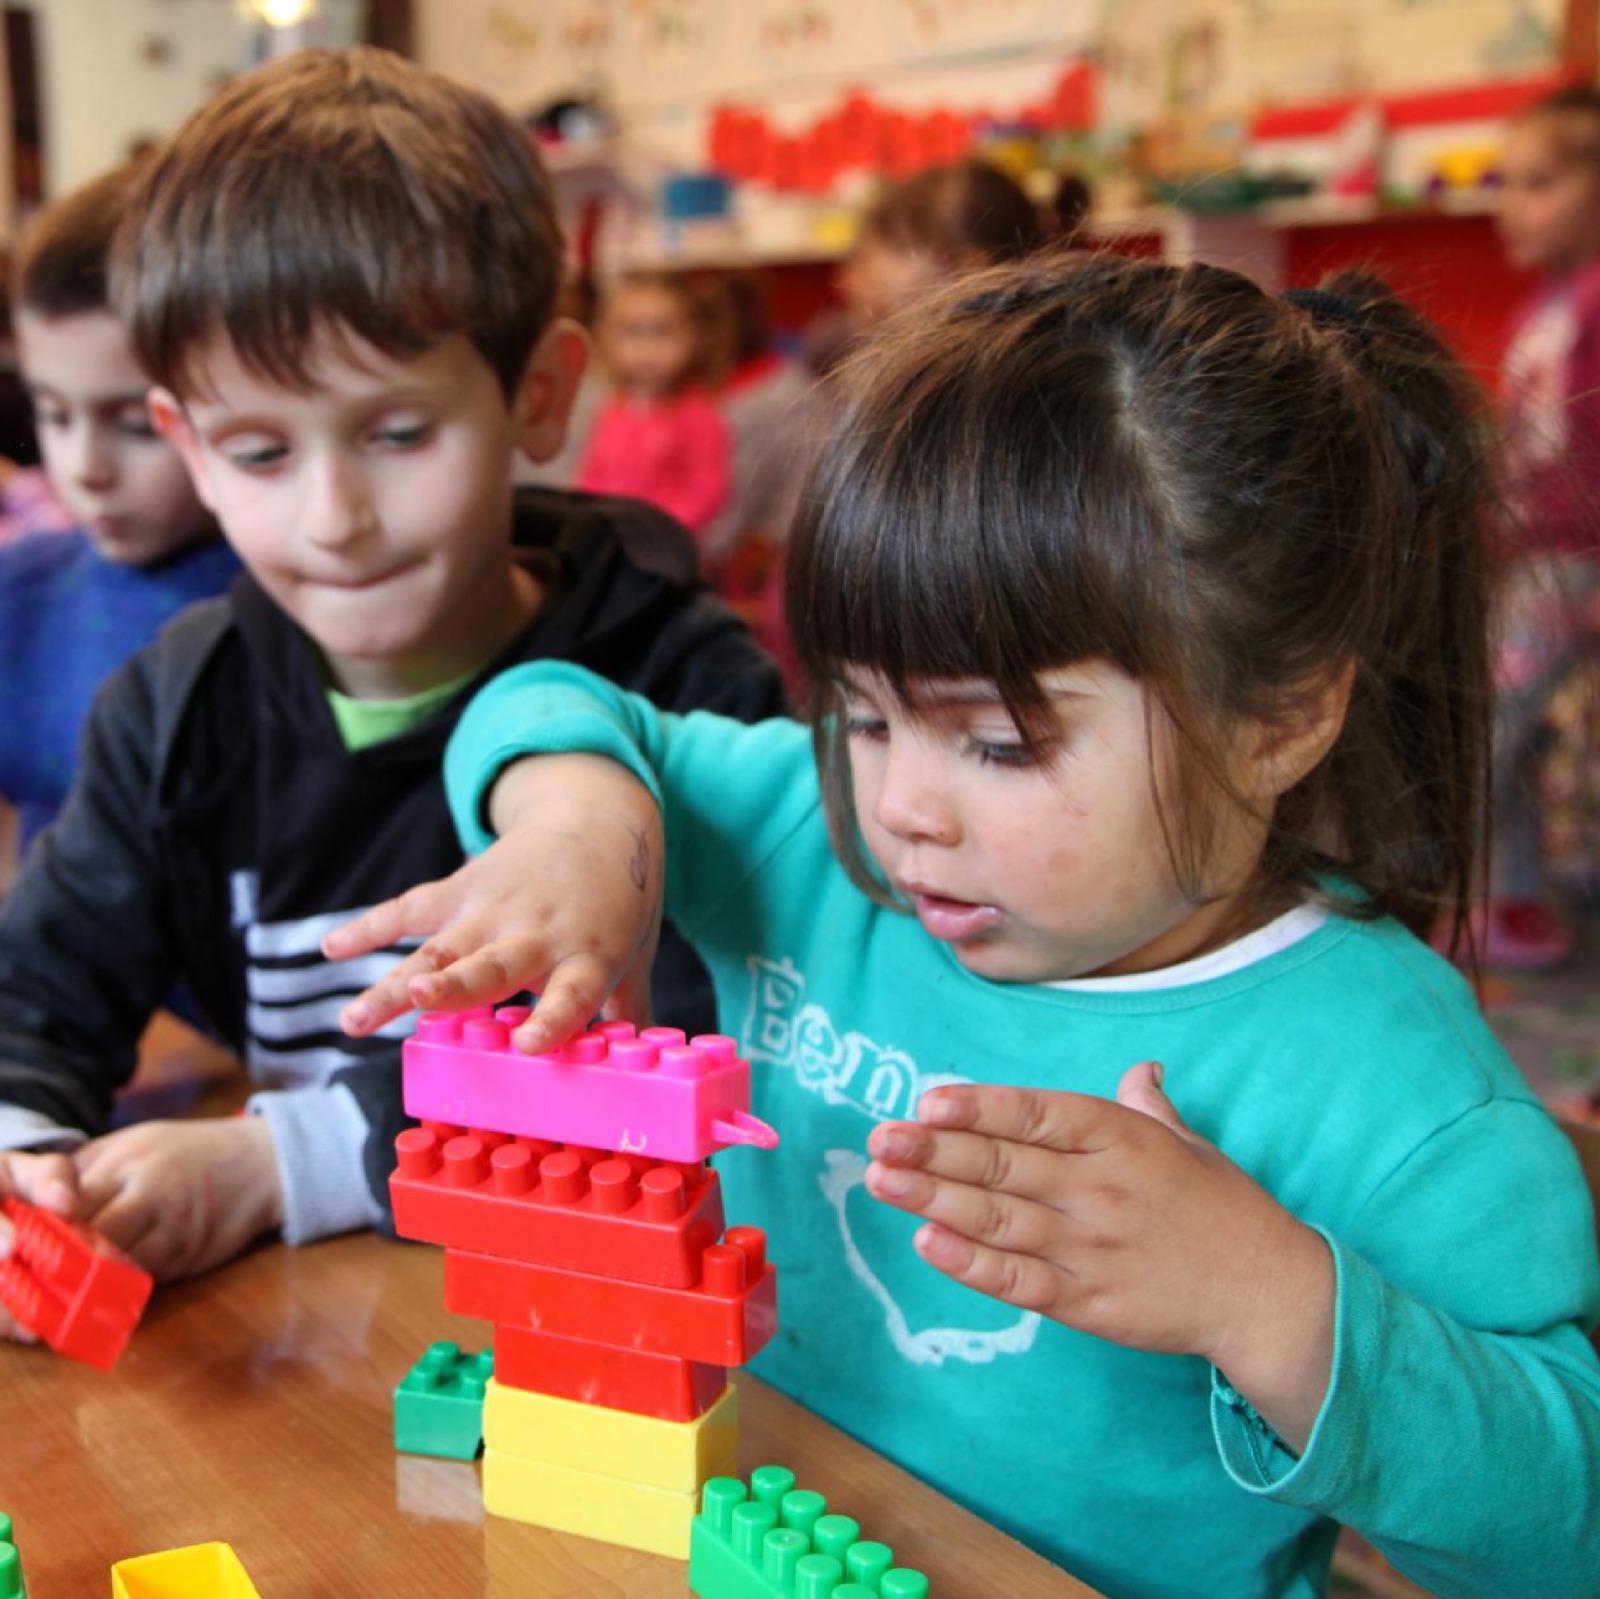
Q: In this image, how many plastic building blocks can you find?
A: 11